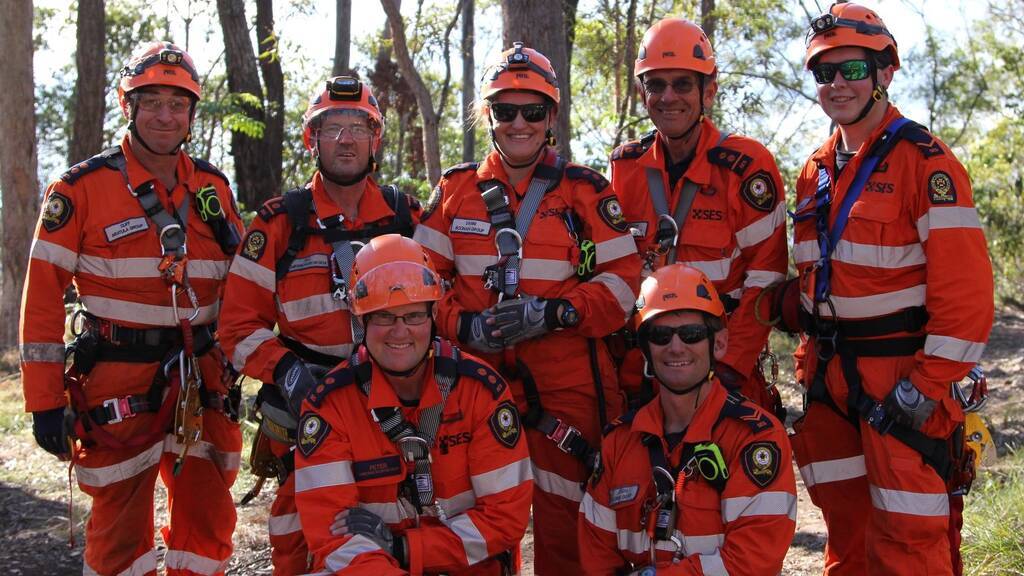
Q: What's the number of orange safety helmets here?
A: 7